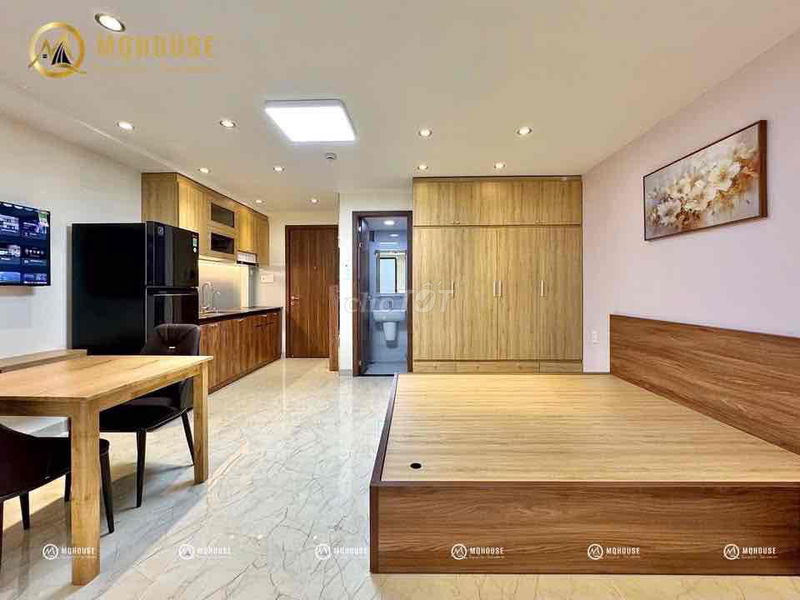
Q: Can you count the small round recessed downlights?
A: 11